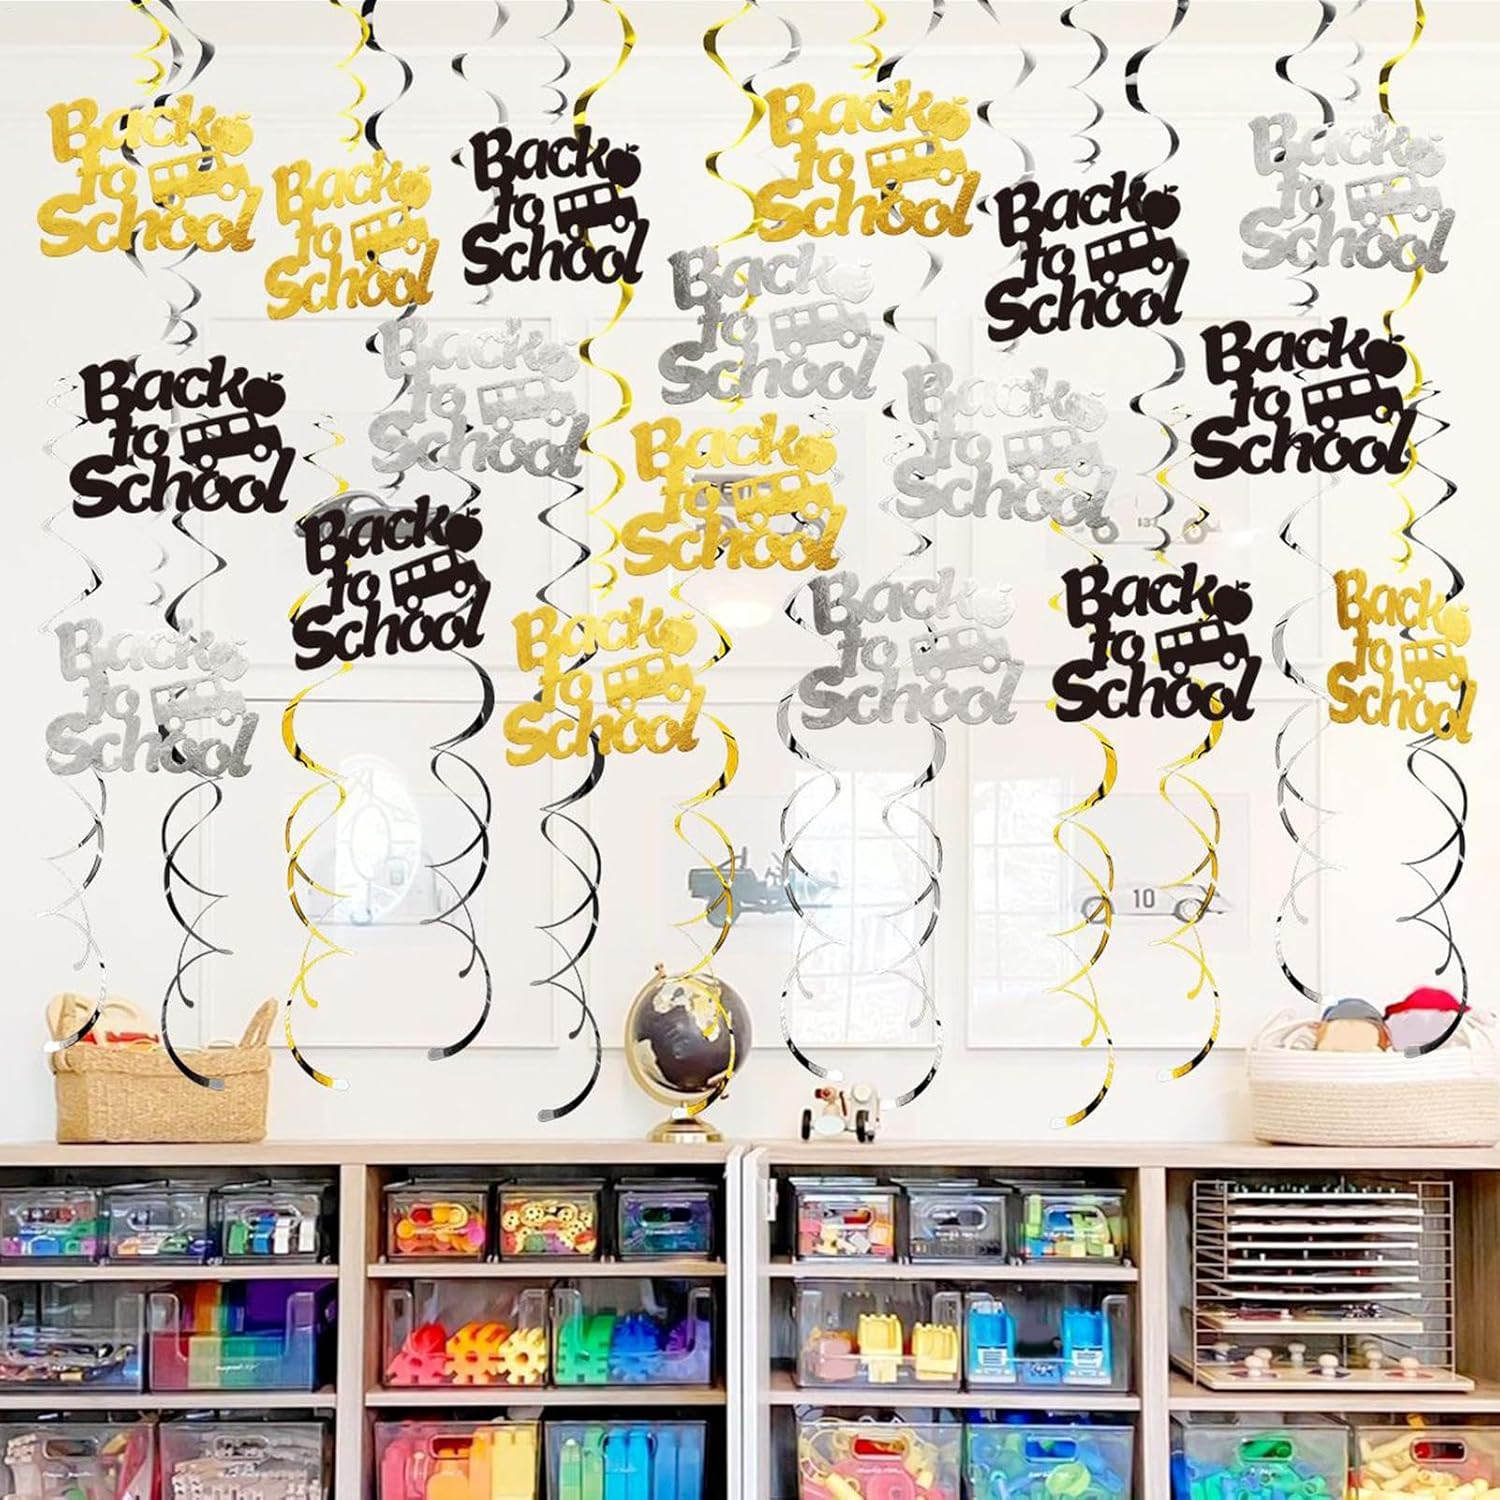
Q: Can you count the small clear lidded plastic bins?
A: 9